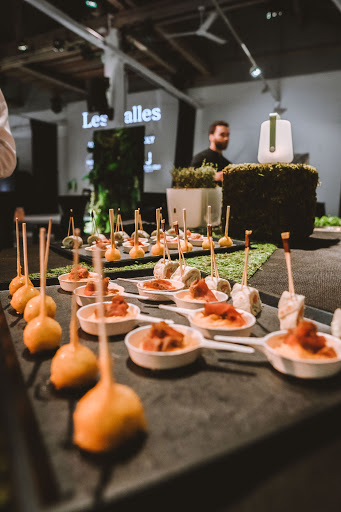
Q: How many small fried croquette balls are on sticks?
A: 12